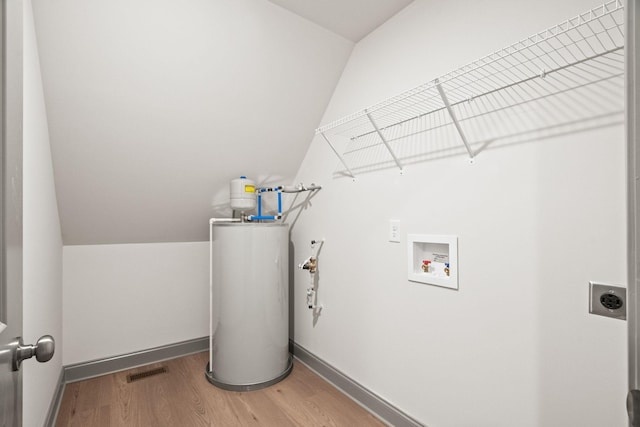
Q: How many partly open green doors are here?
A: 0